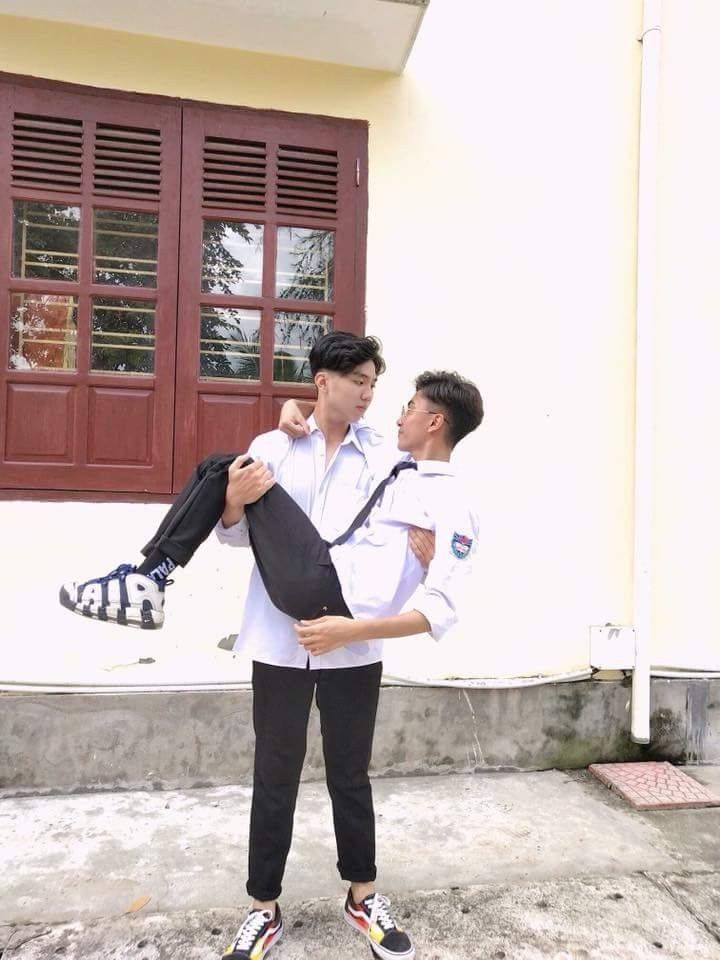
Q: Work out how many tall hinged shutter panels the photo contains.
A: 2